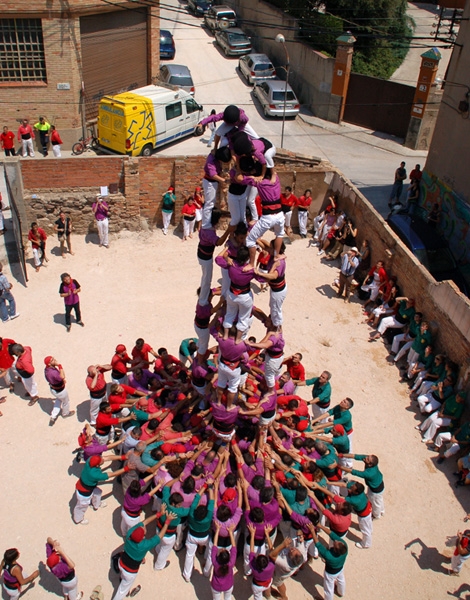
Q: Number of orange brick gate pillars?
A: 2